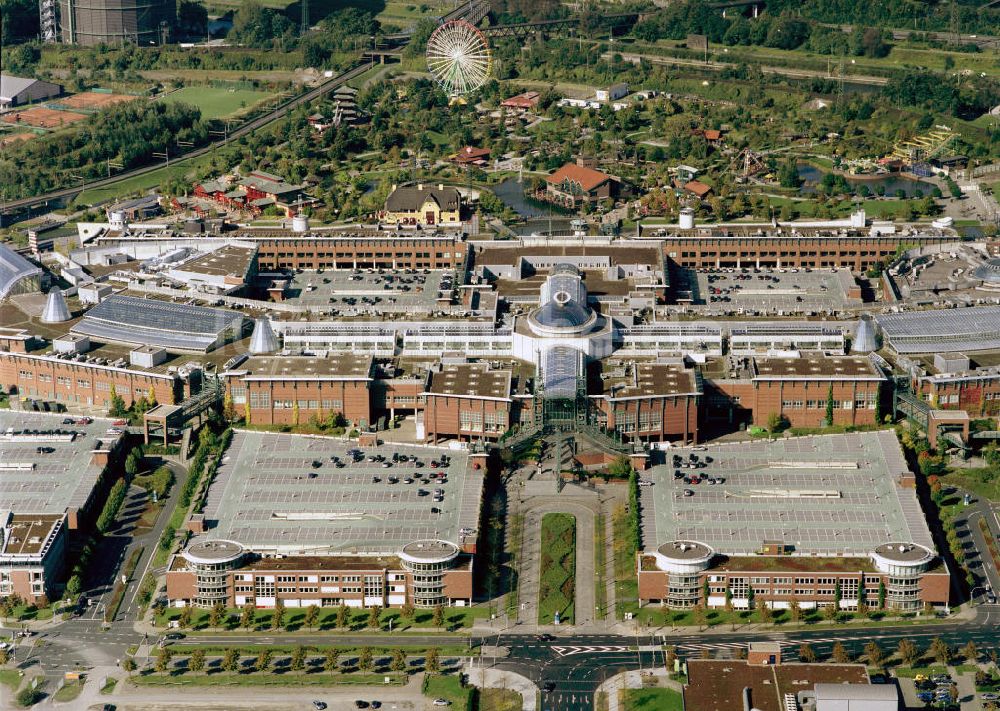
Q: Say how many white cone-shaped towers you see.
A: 3